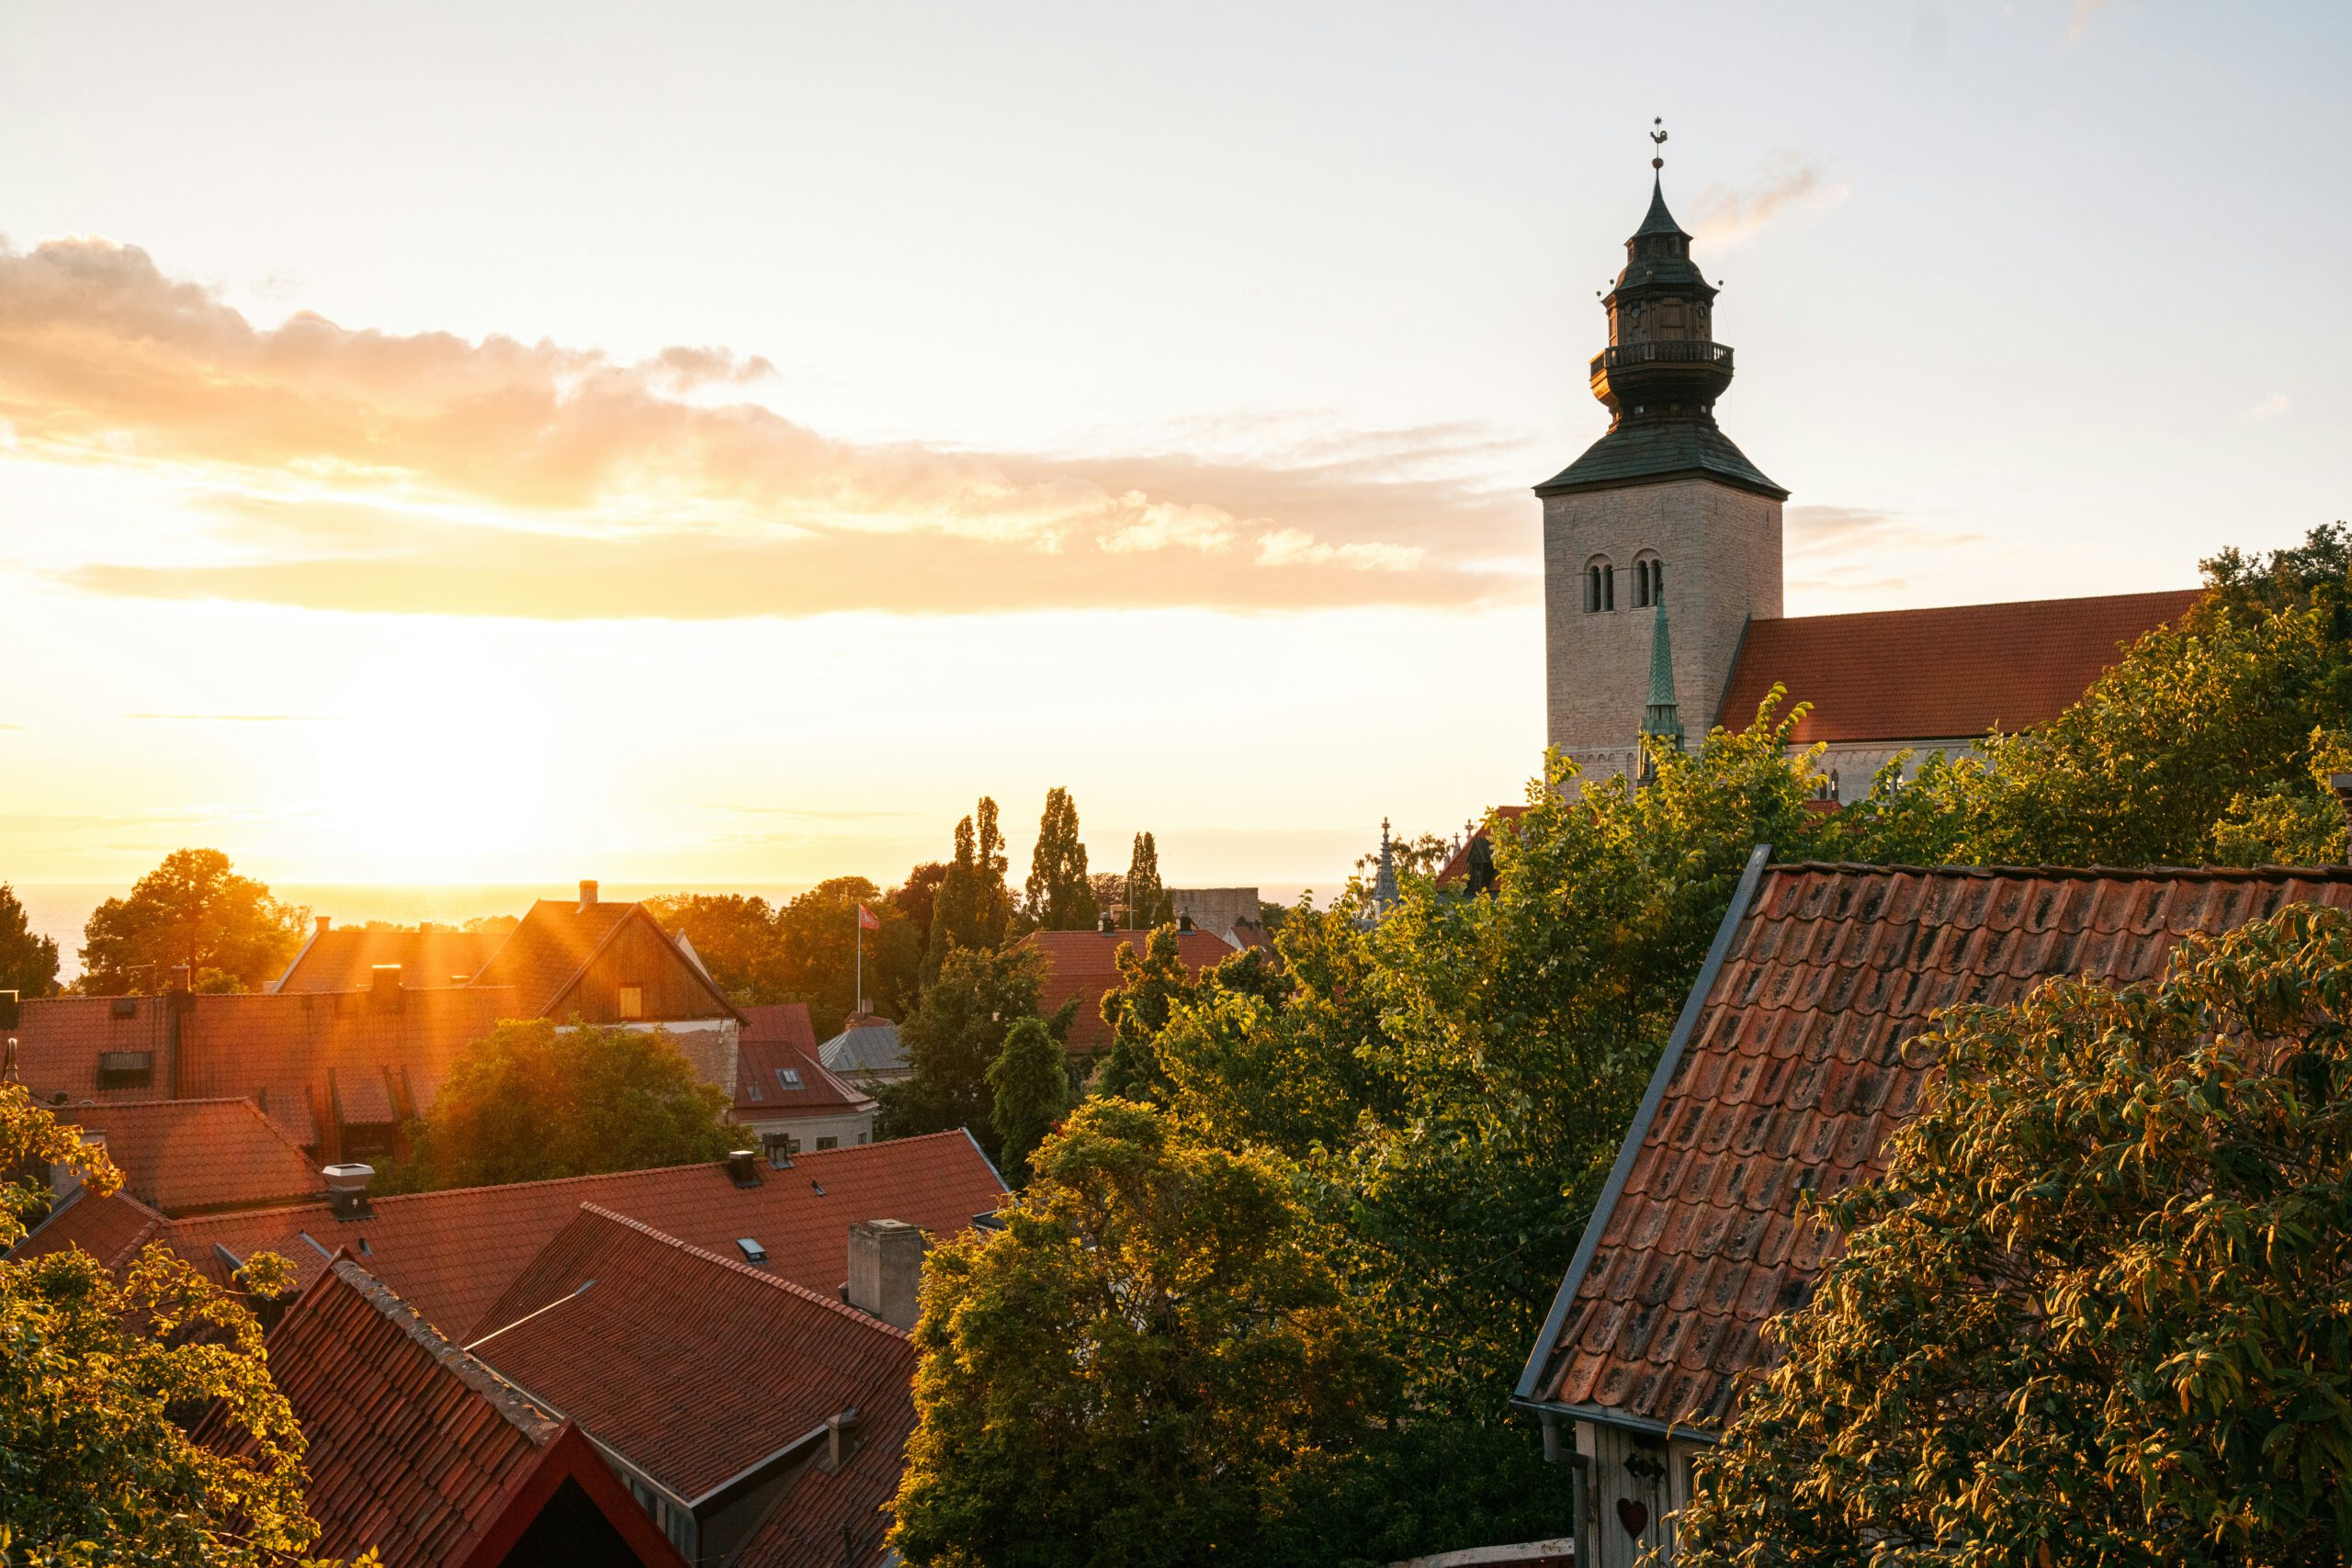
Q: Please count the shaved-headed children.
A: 0